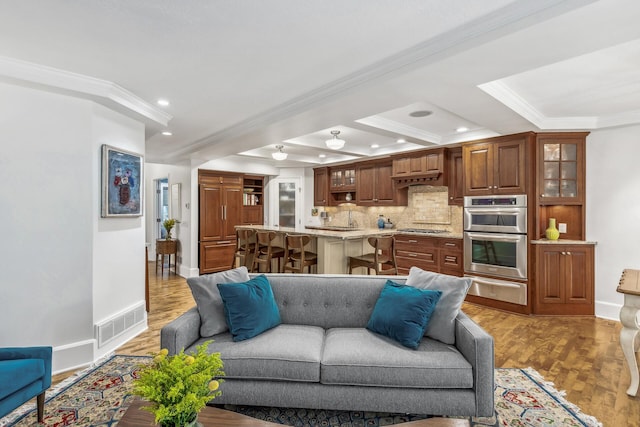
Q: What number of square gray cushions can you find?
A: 2